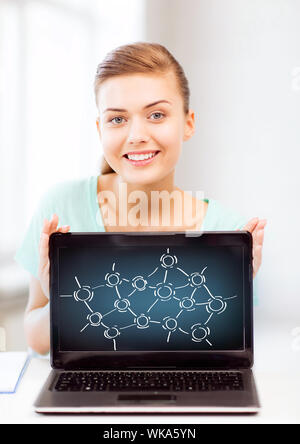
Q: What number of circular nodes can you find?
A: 14